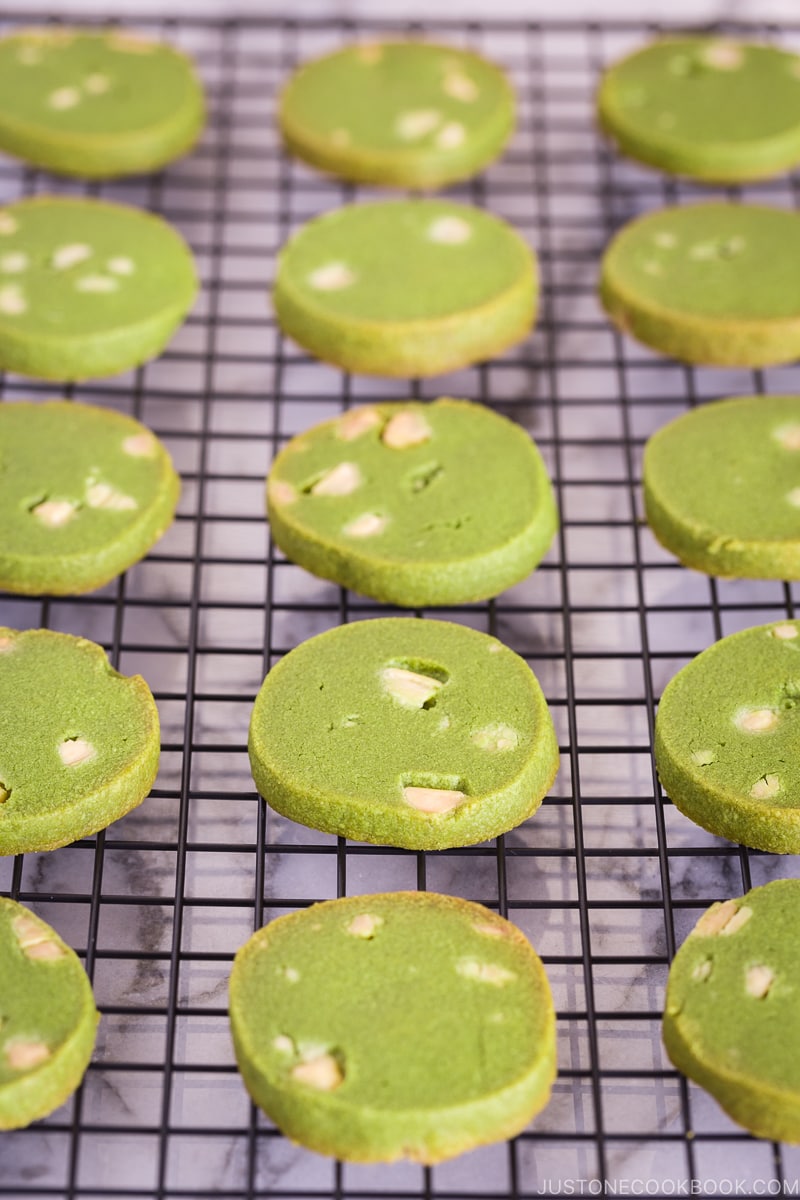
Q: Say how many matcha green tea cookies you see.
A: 15